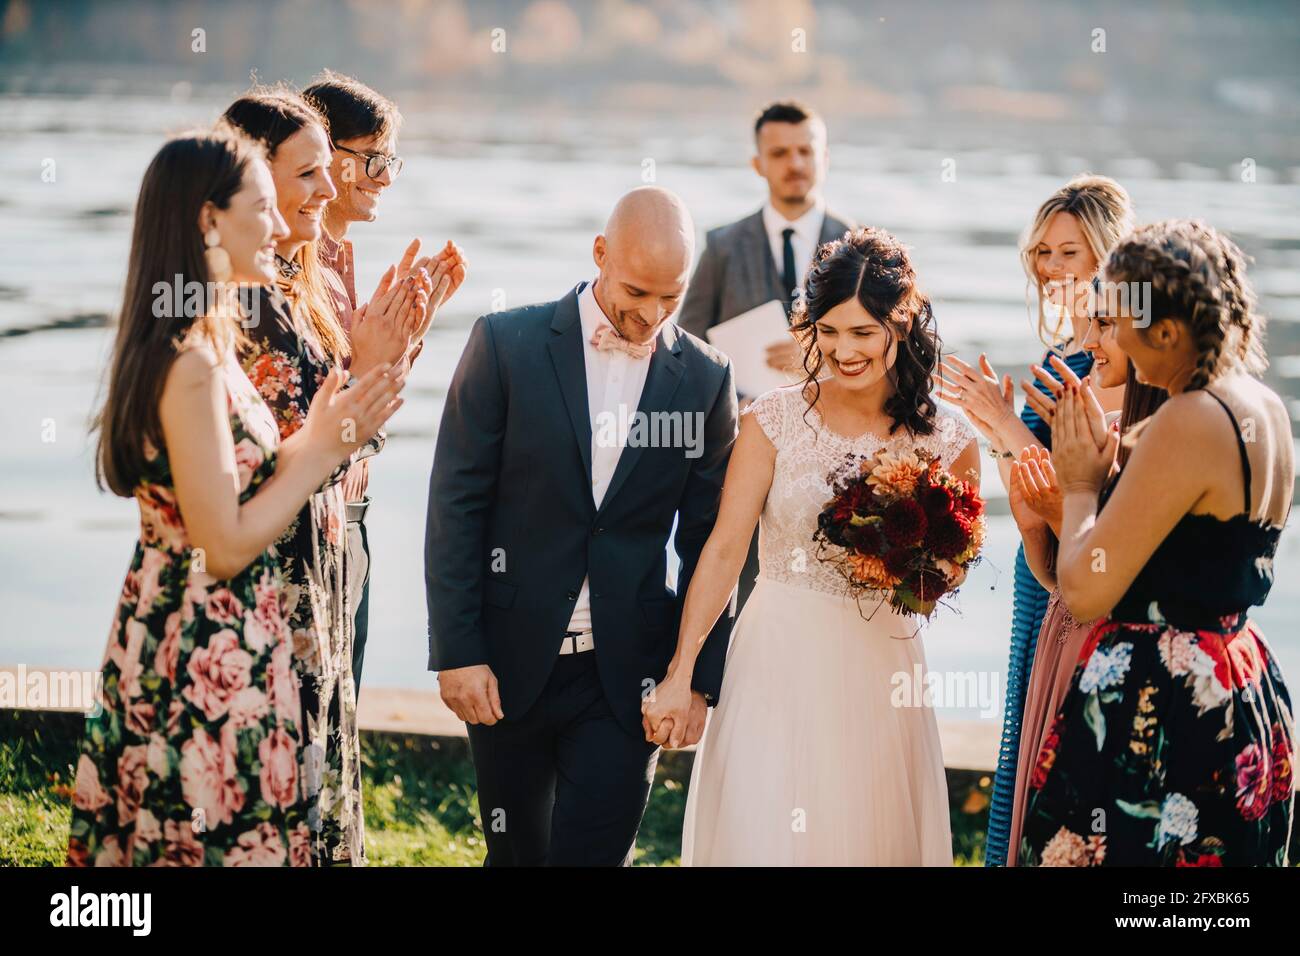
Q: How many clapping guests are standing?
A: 6